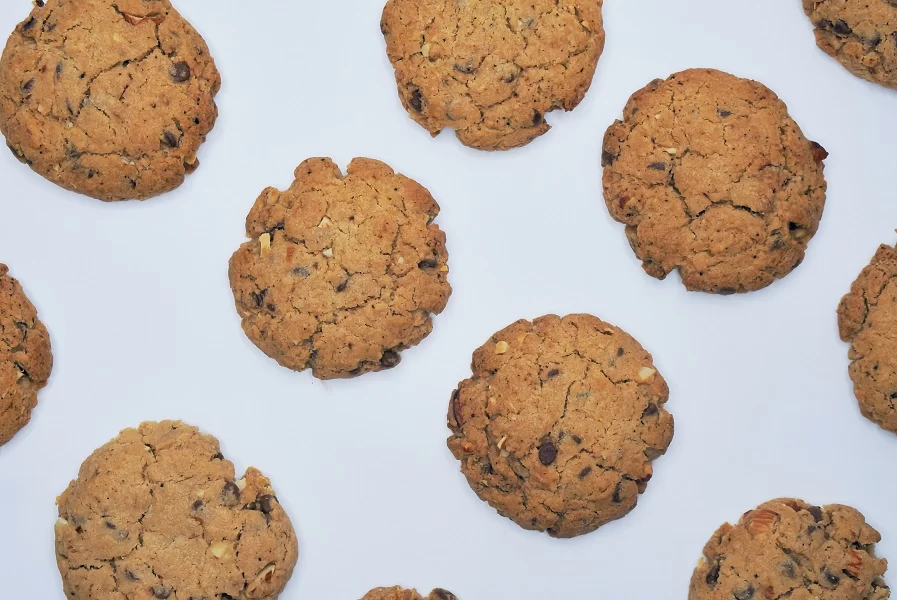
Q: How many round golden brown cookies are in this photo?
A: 11